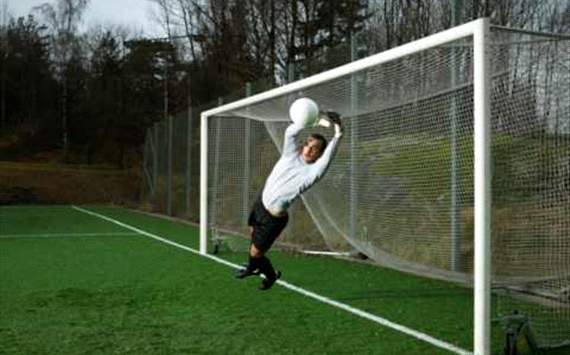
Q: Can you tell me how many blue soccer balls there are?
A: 0